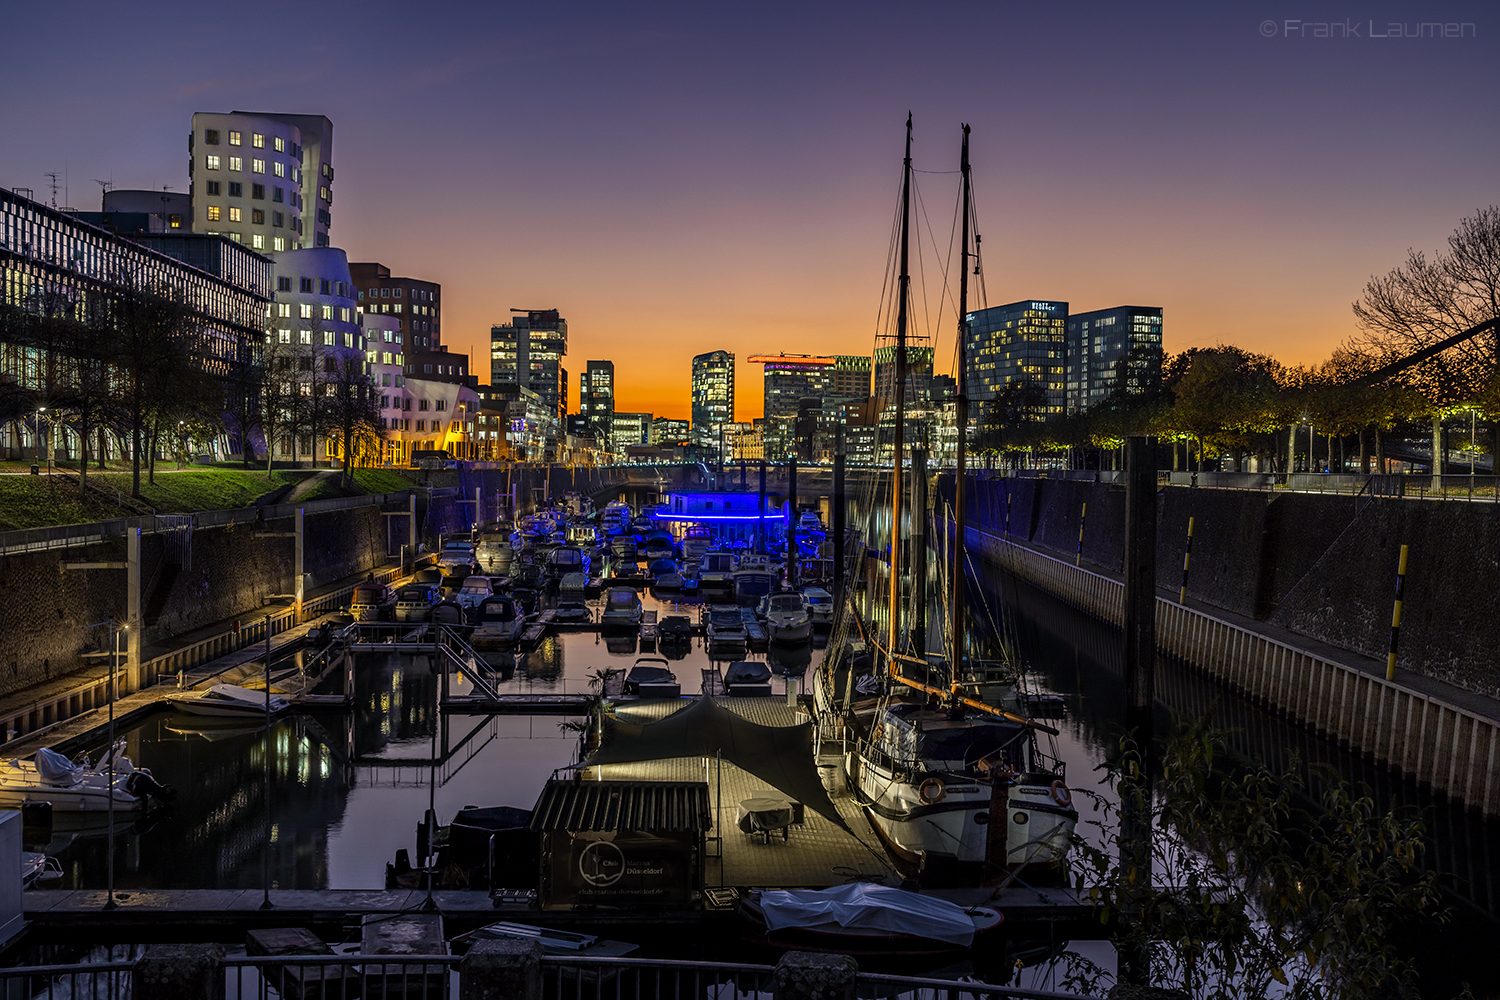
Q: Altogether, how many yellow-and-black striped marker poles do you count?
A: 4